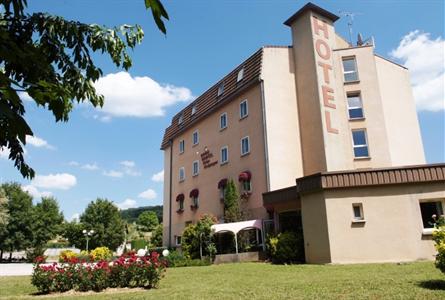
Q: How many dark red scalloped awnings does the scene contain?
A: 4